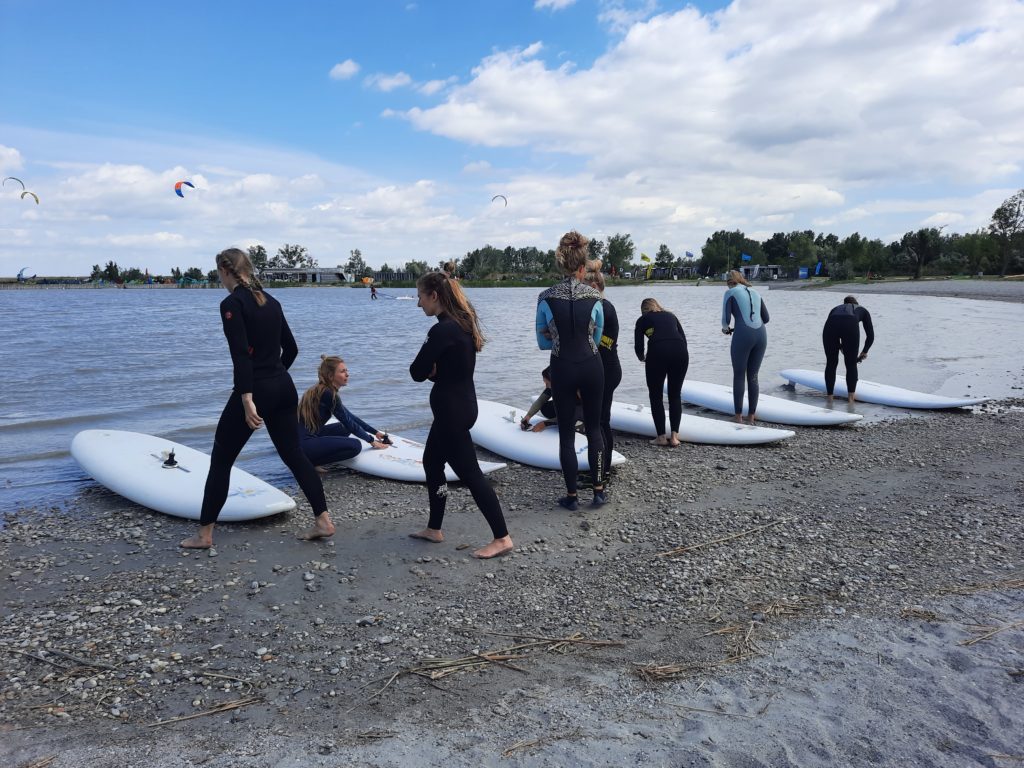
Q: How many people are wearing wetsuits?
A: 9